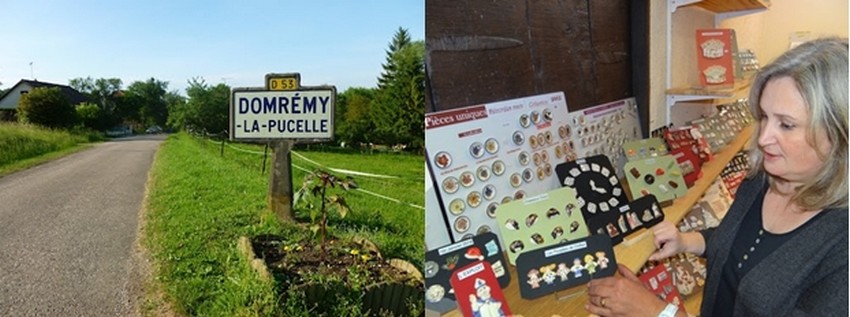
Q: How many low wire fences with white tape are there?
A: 1